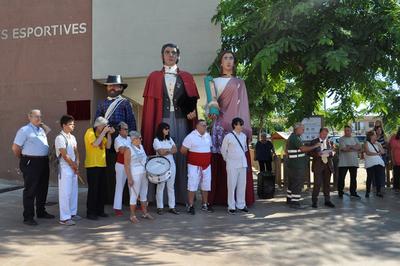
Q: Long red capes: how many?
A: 1